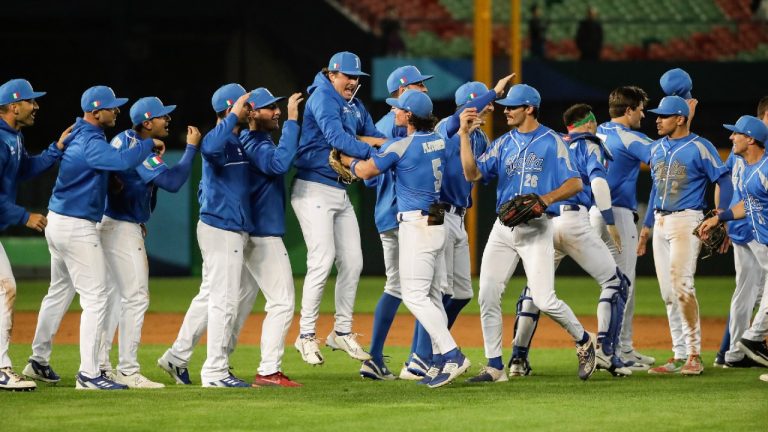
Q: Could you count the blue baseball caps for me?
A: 13